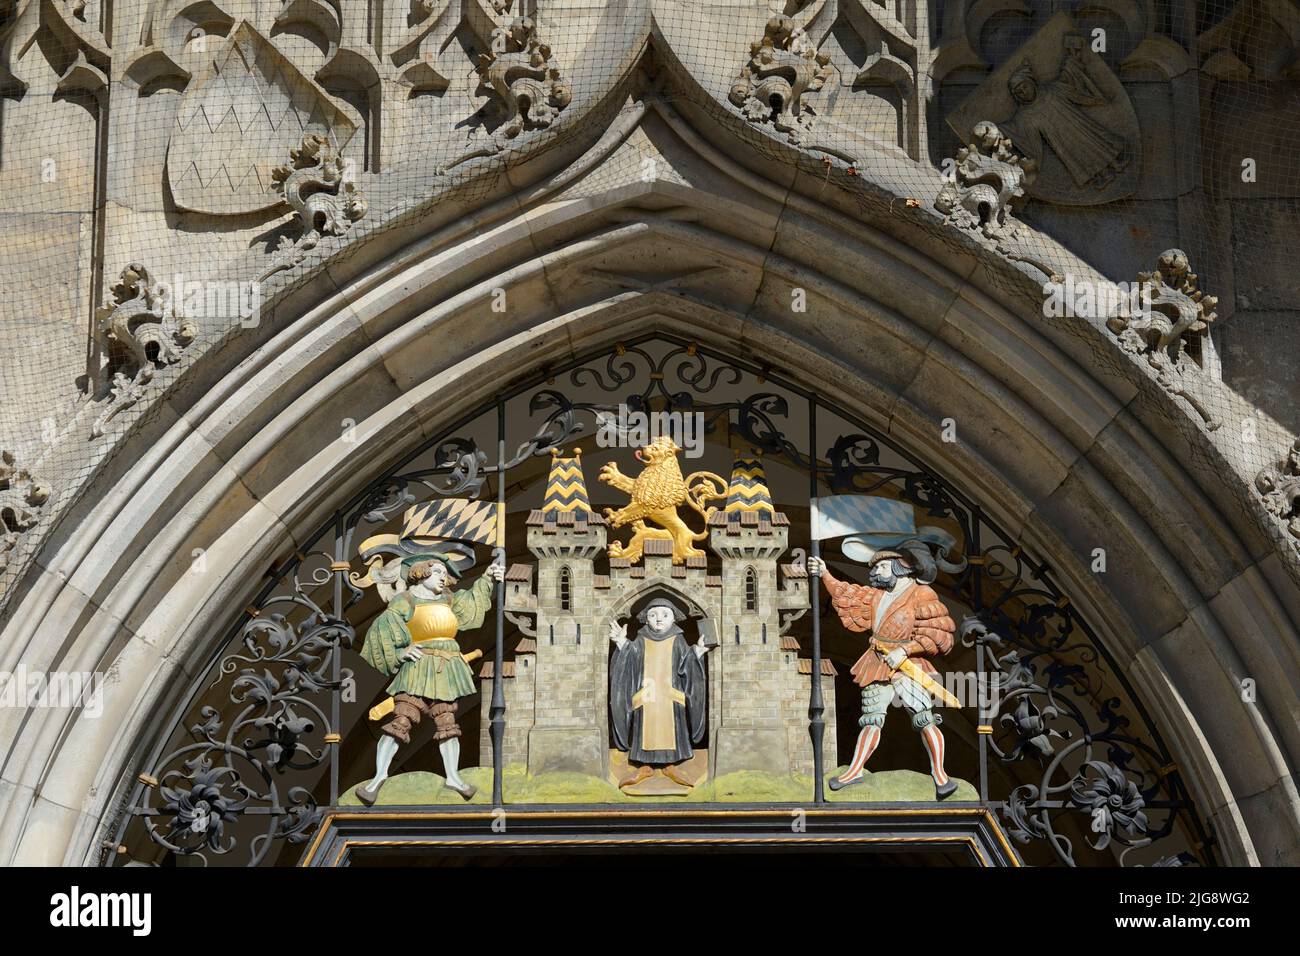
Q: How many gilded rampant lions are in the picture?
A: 1